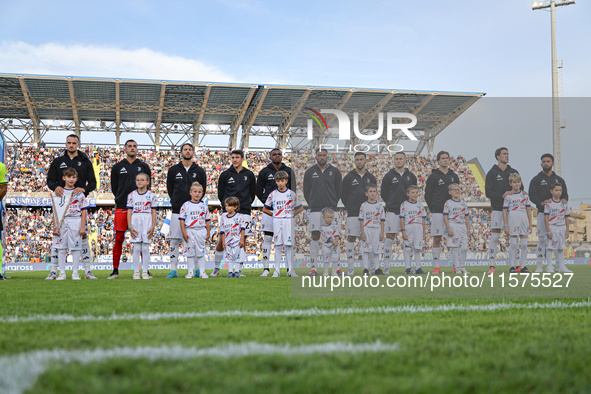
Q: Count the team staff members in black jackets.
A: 11